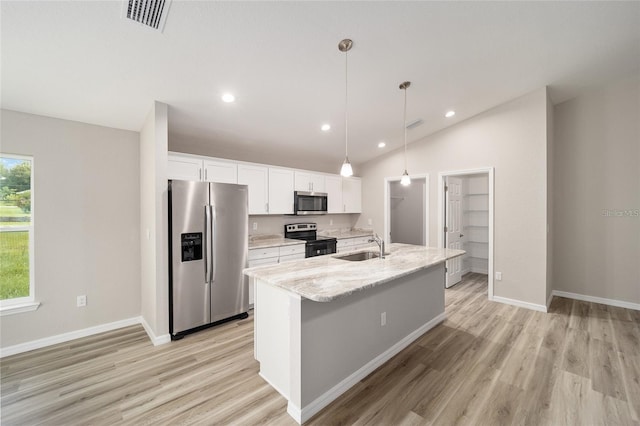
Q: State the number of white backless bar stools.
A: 0